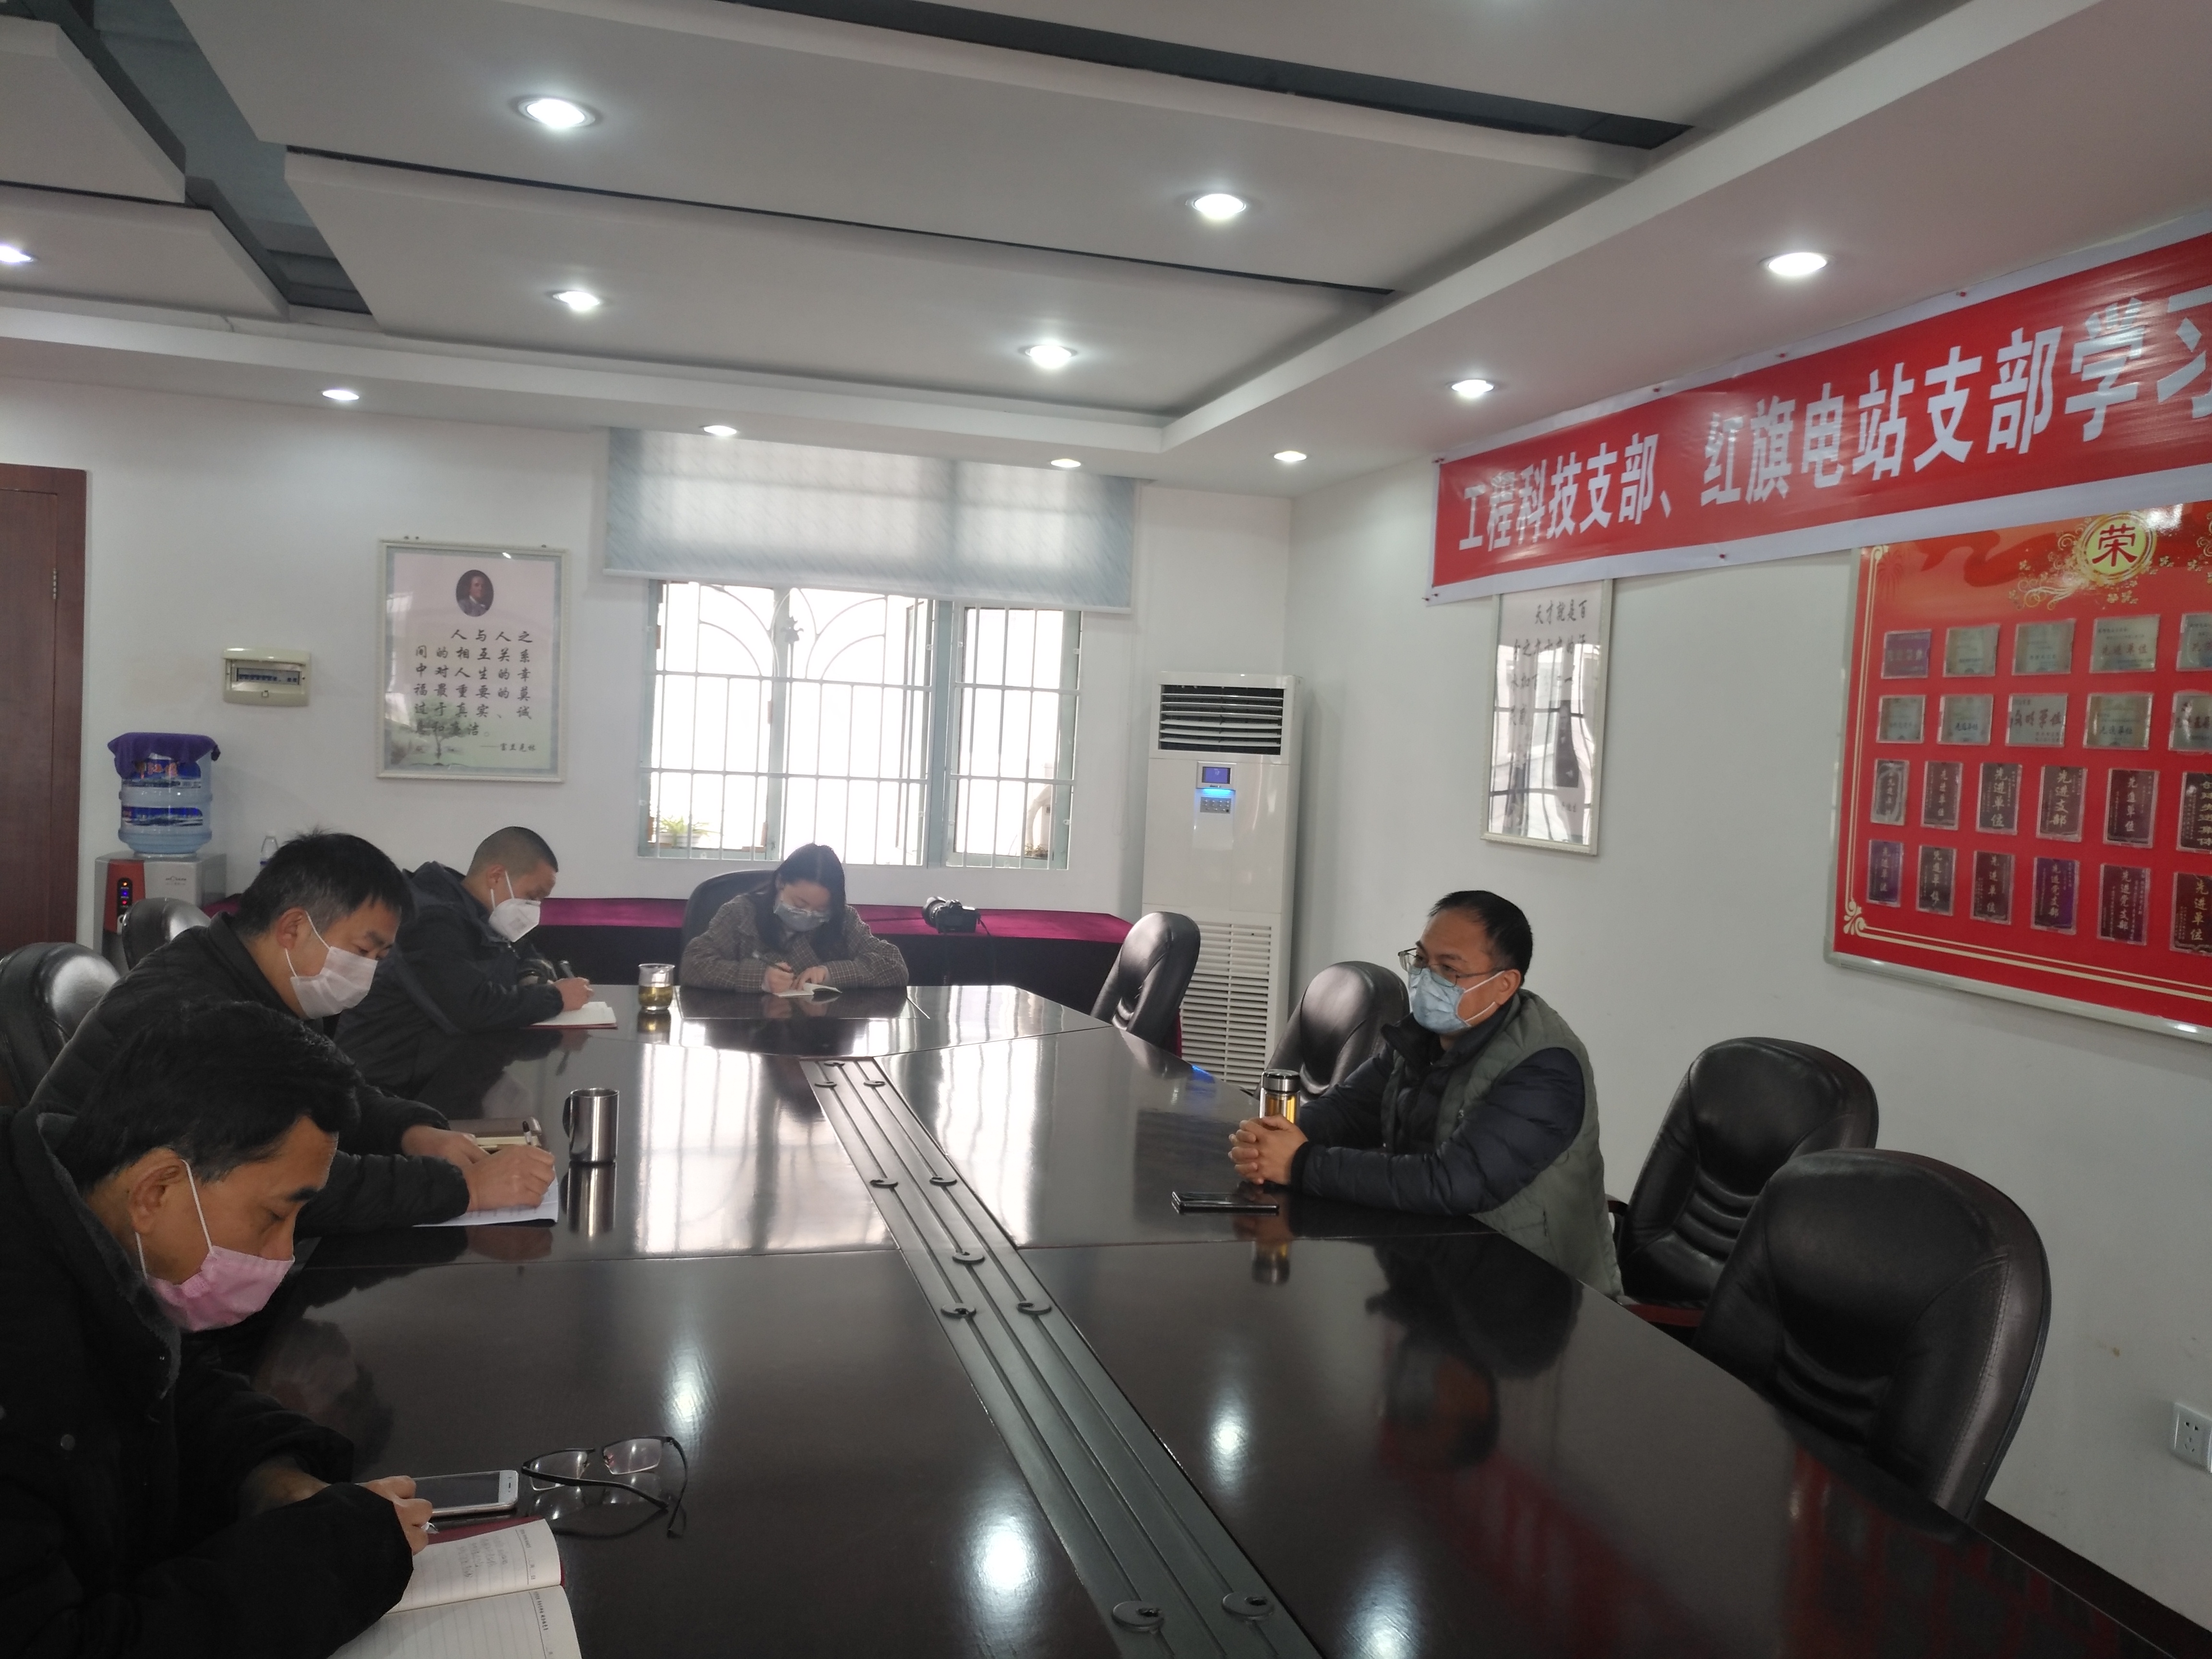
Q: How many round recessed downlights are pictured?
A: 11